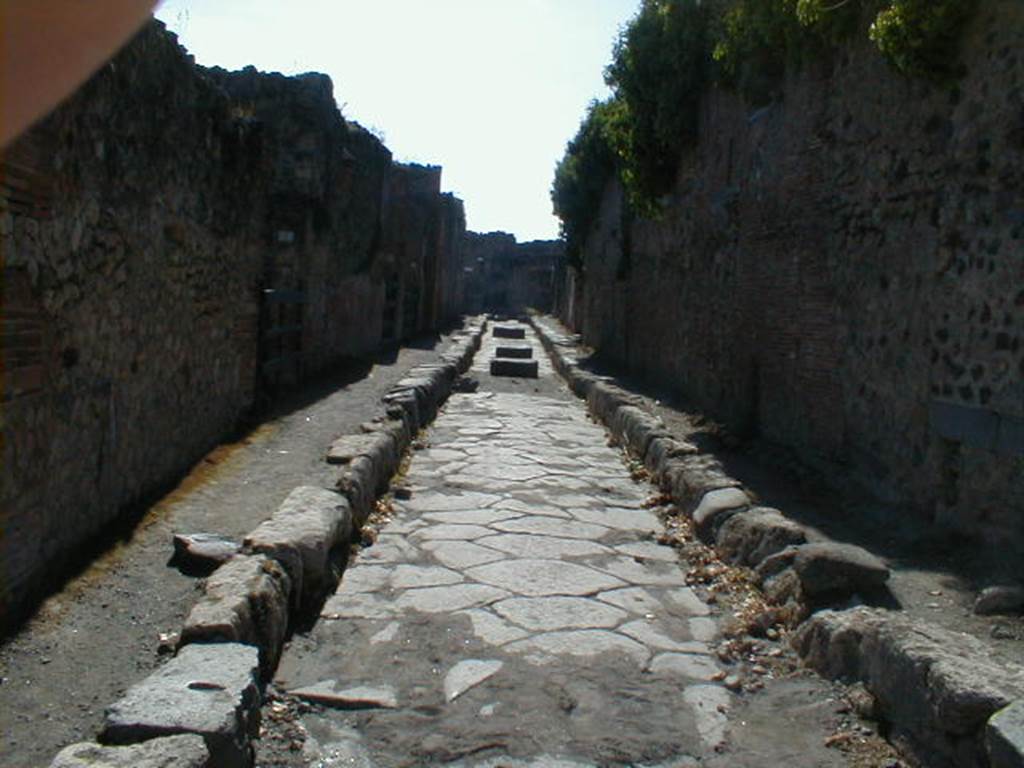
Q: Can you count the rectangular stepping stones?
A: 3